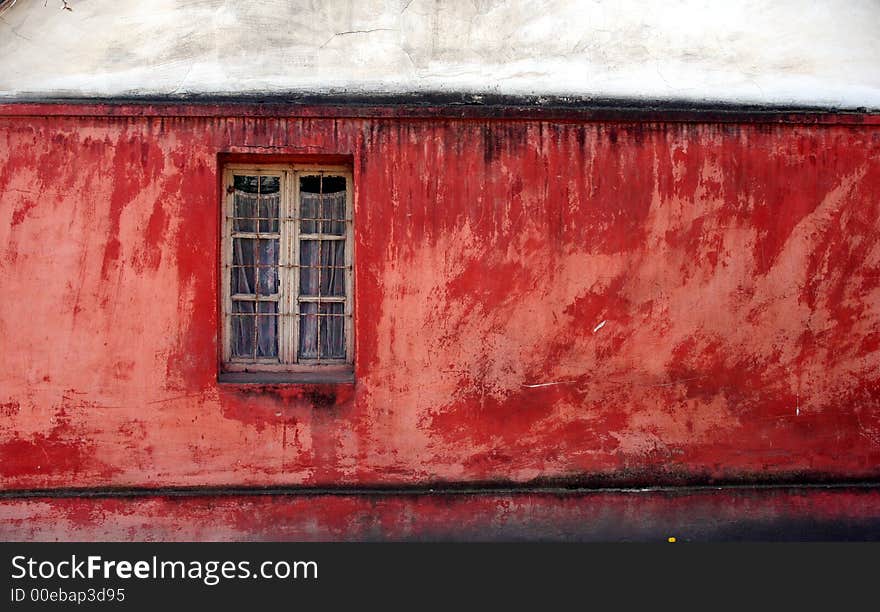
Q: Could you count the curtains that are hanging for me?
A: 2